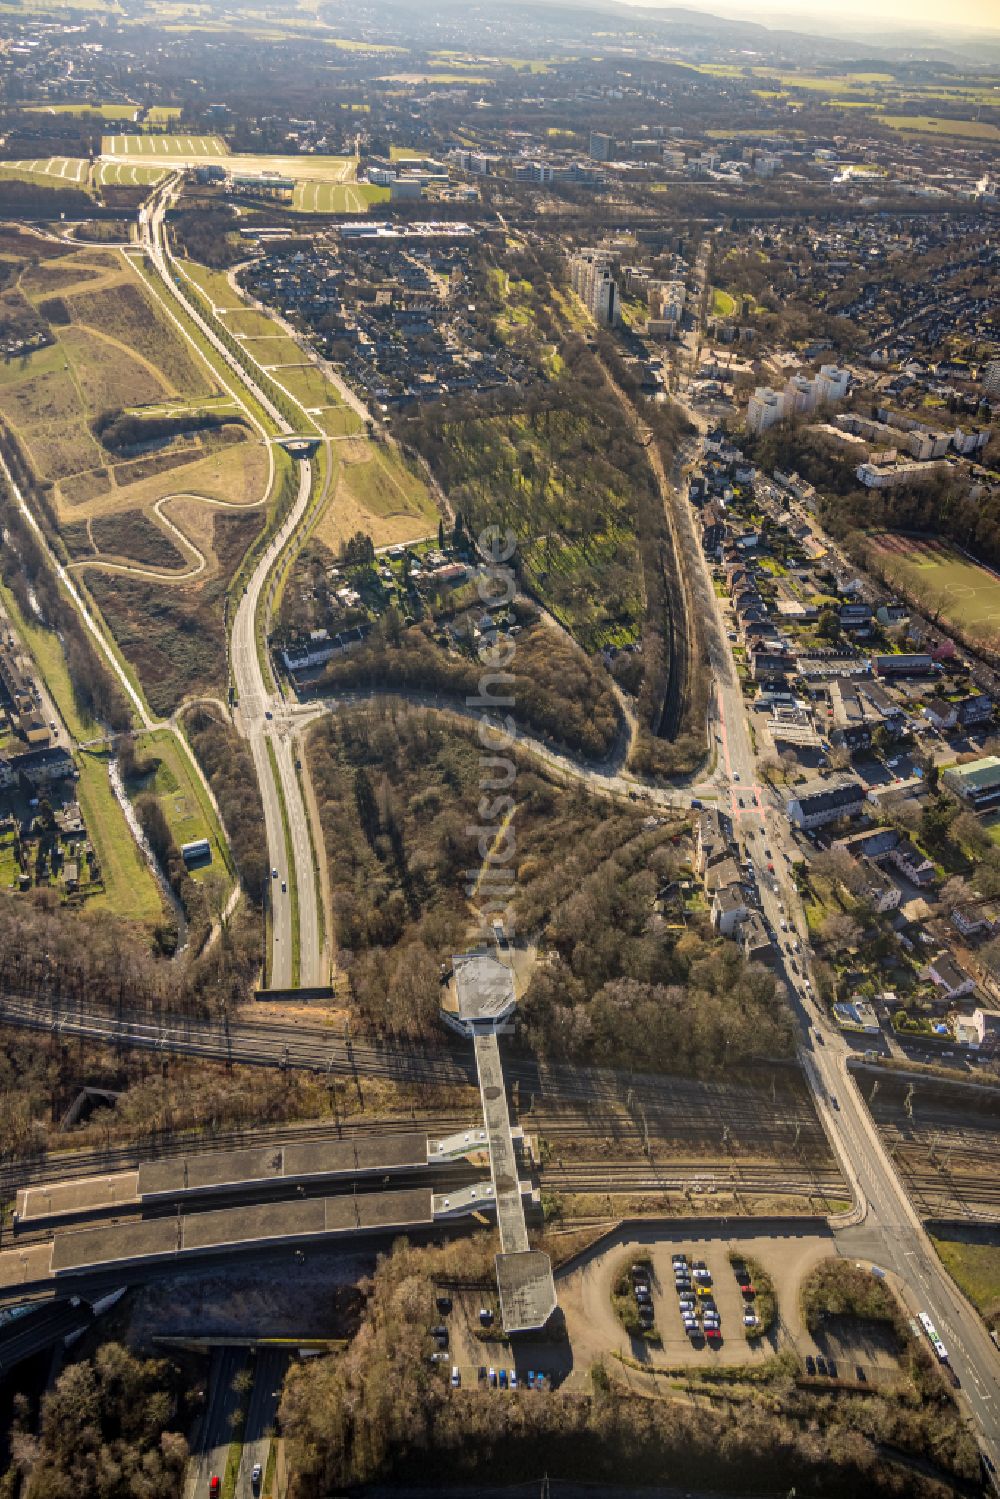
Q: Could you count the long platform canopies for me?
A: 2